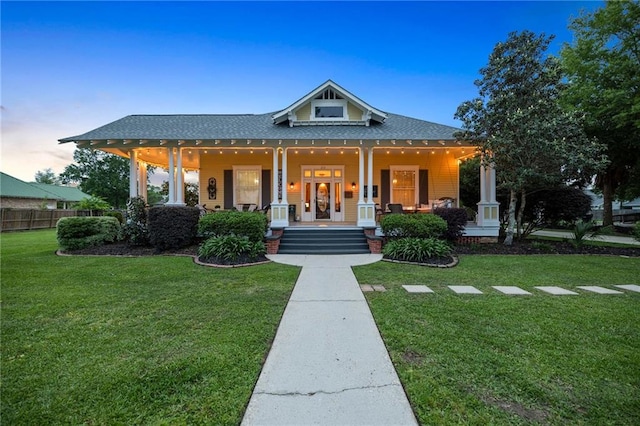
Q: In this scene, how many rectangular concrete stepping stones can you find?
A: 6